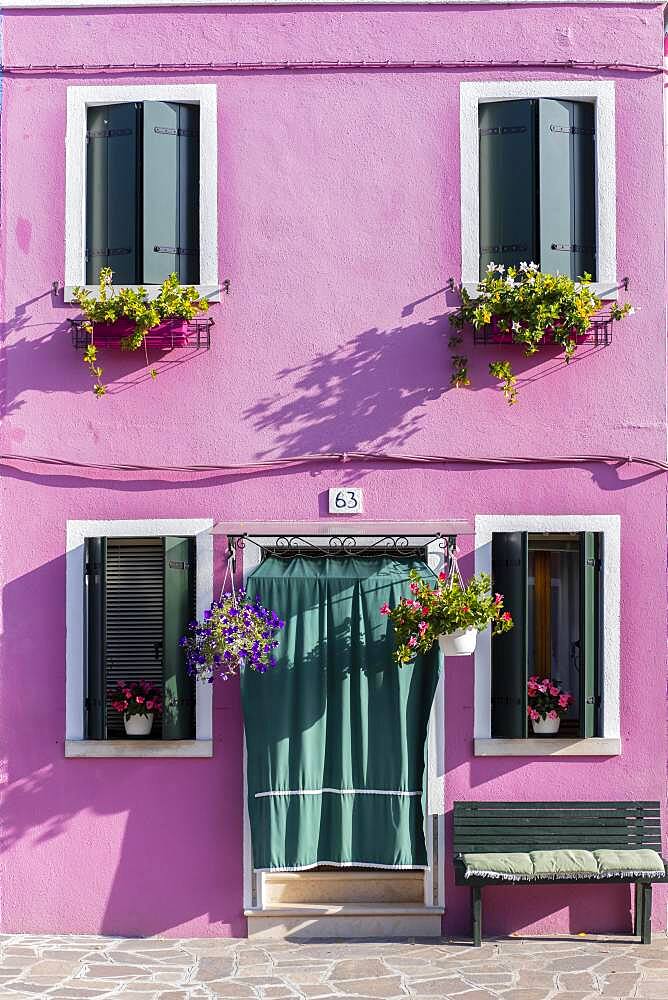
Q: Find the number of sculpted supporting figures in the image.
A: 0